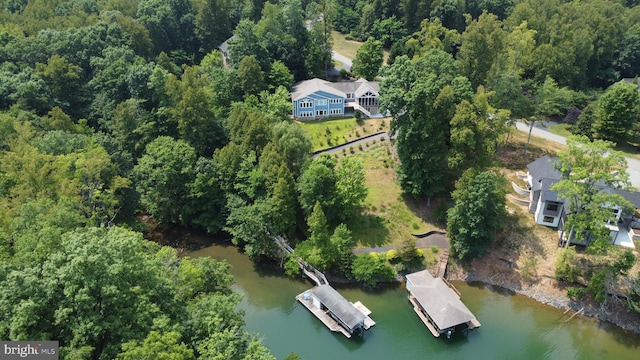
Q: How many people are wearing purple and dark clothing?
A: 0